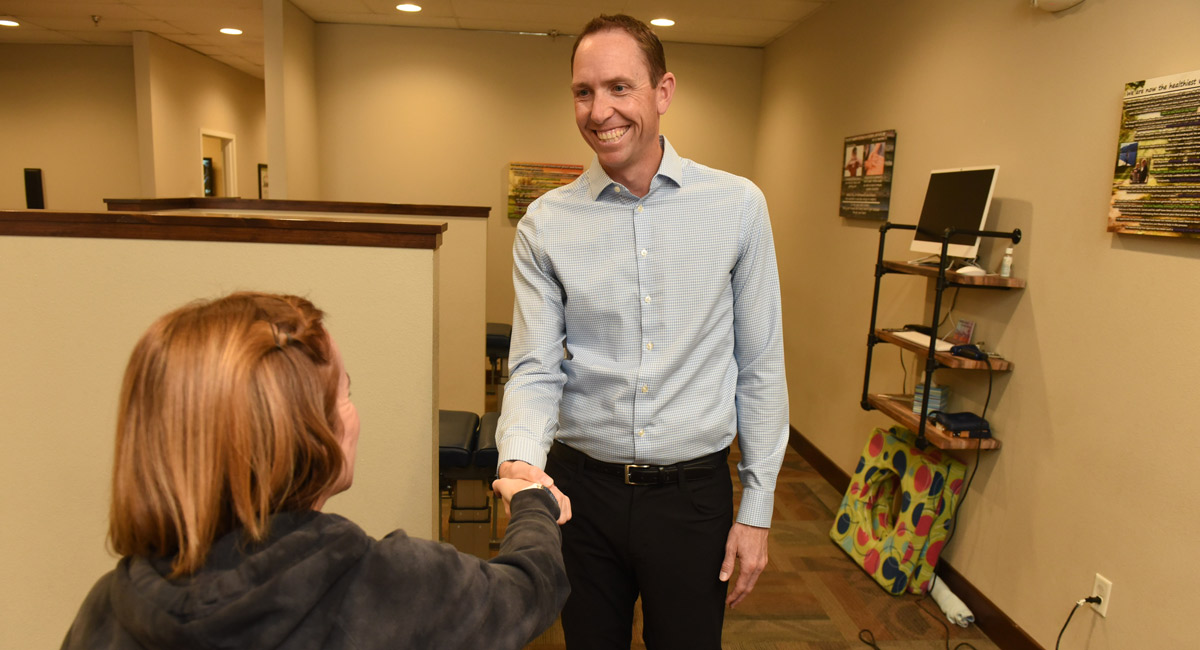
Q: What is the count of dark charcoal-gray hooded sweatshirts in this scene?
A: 1